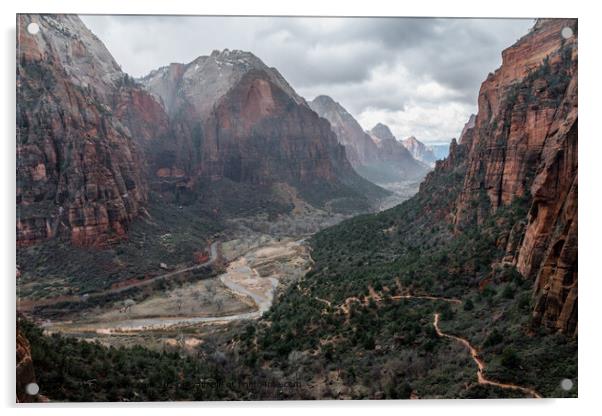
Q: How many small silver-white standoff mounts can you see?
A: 4